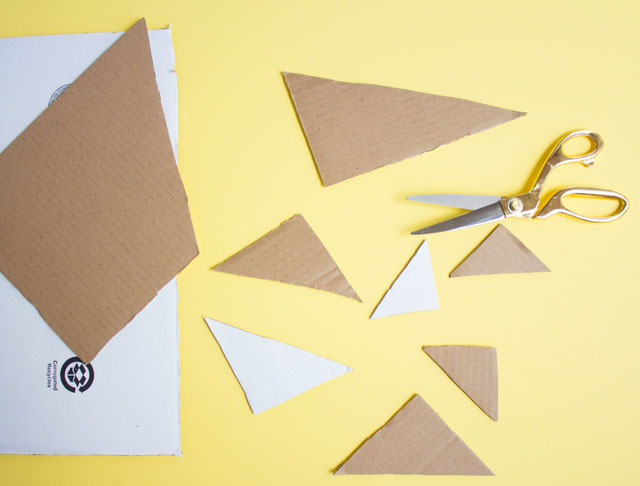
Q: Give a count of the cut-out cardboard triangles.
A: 7